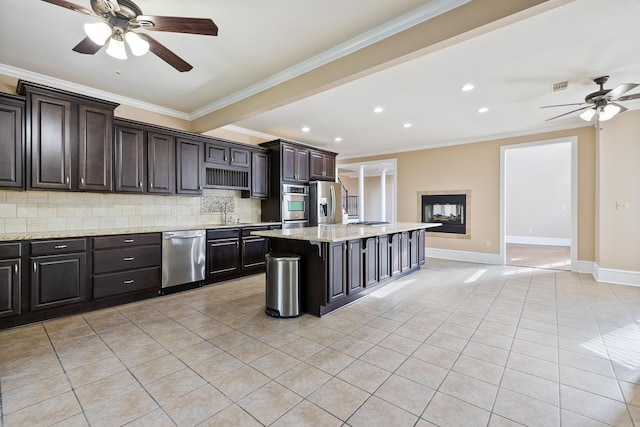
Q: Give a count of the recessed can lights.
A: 6